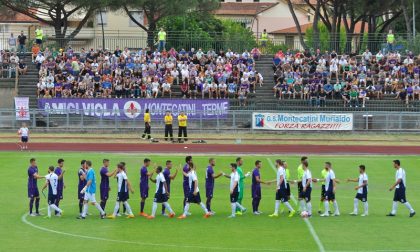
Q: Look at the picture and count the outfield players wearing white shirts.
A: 10